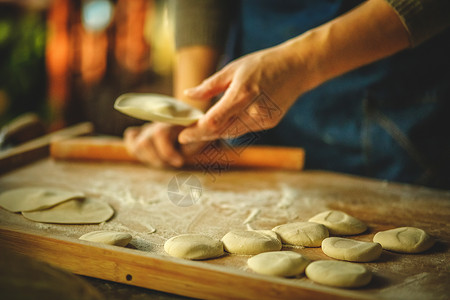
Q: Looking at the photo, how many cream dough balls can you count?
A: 9